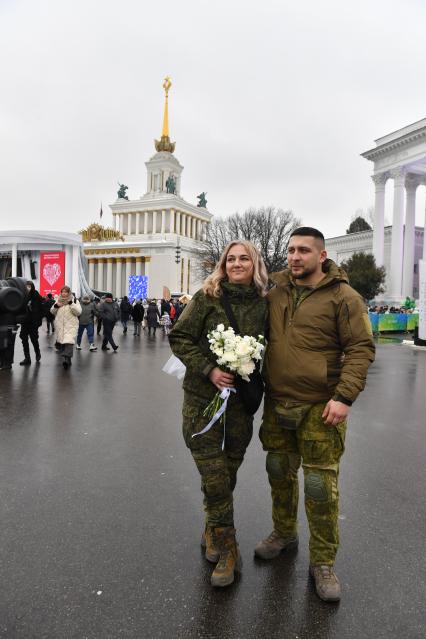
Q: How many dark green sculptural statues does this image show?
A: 3